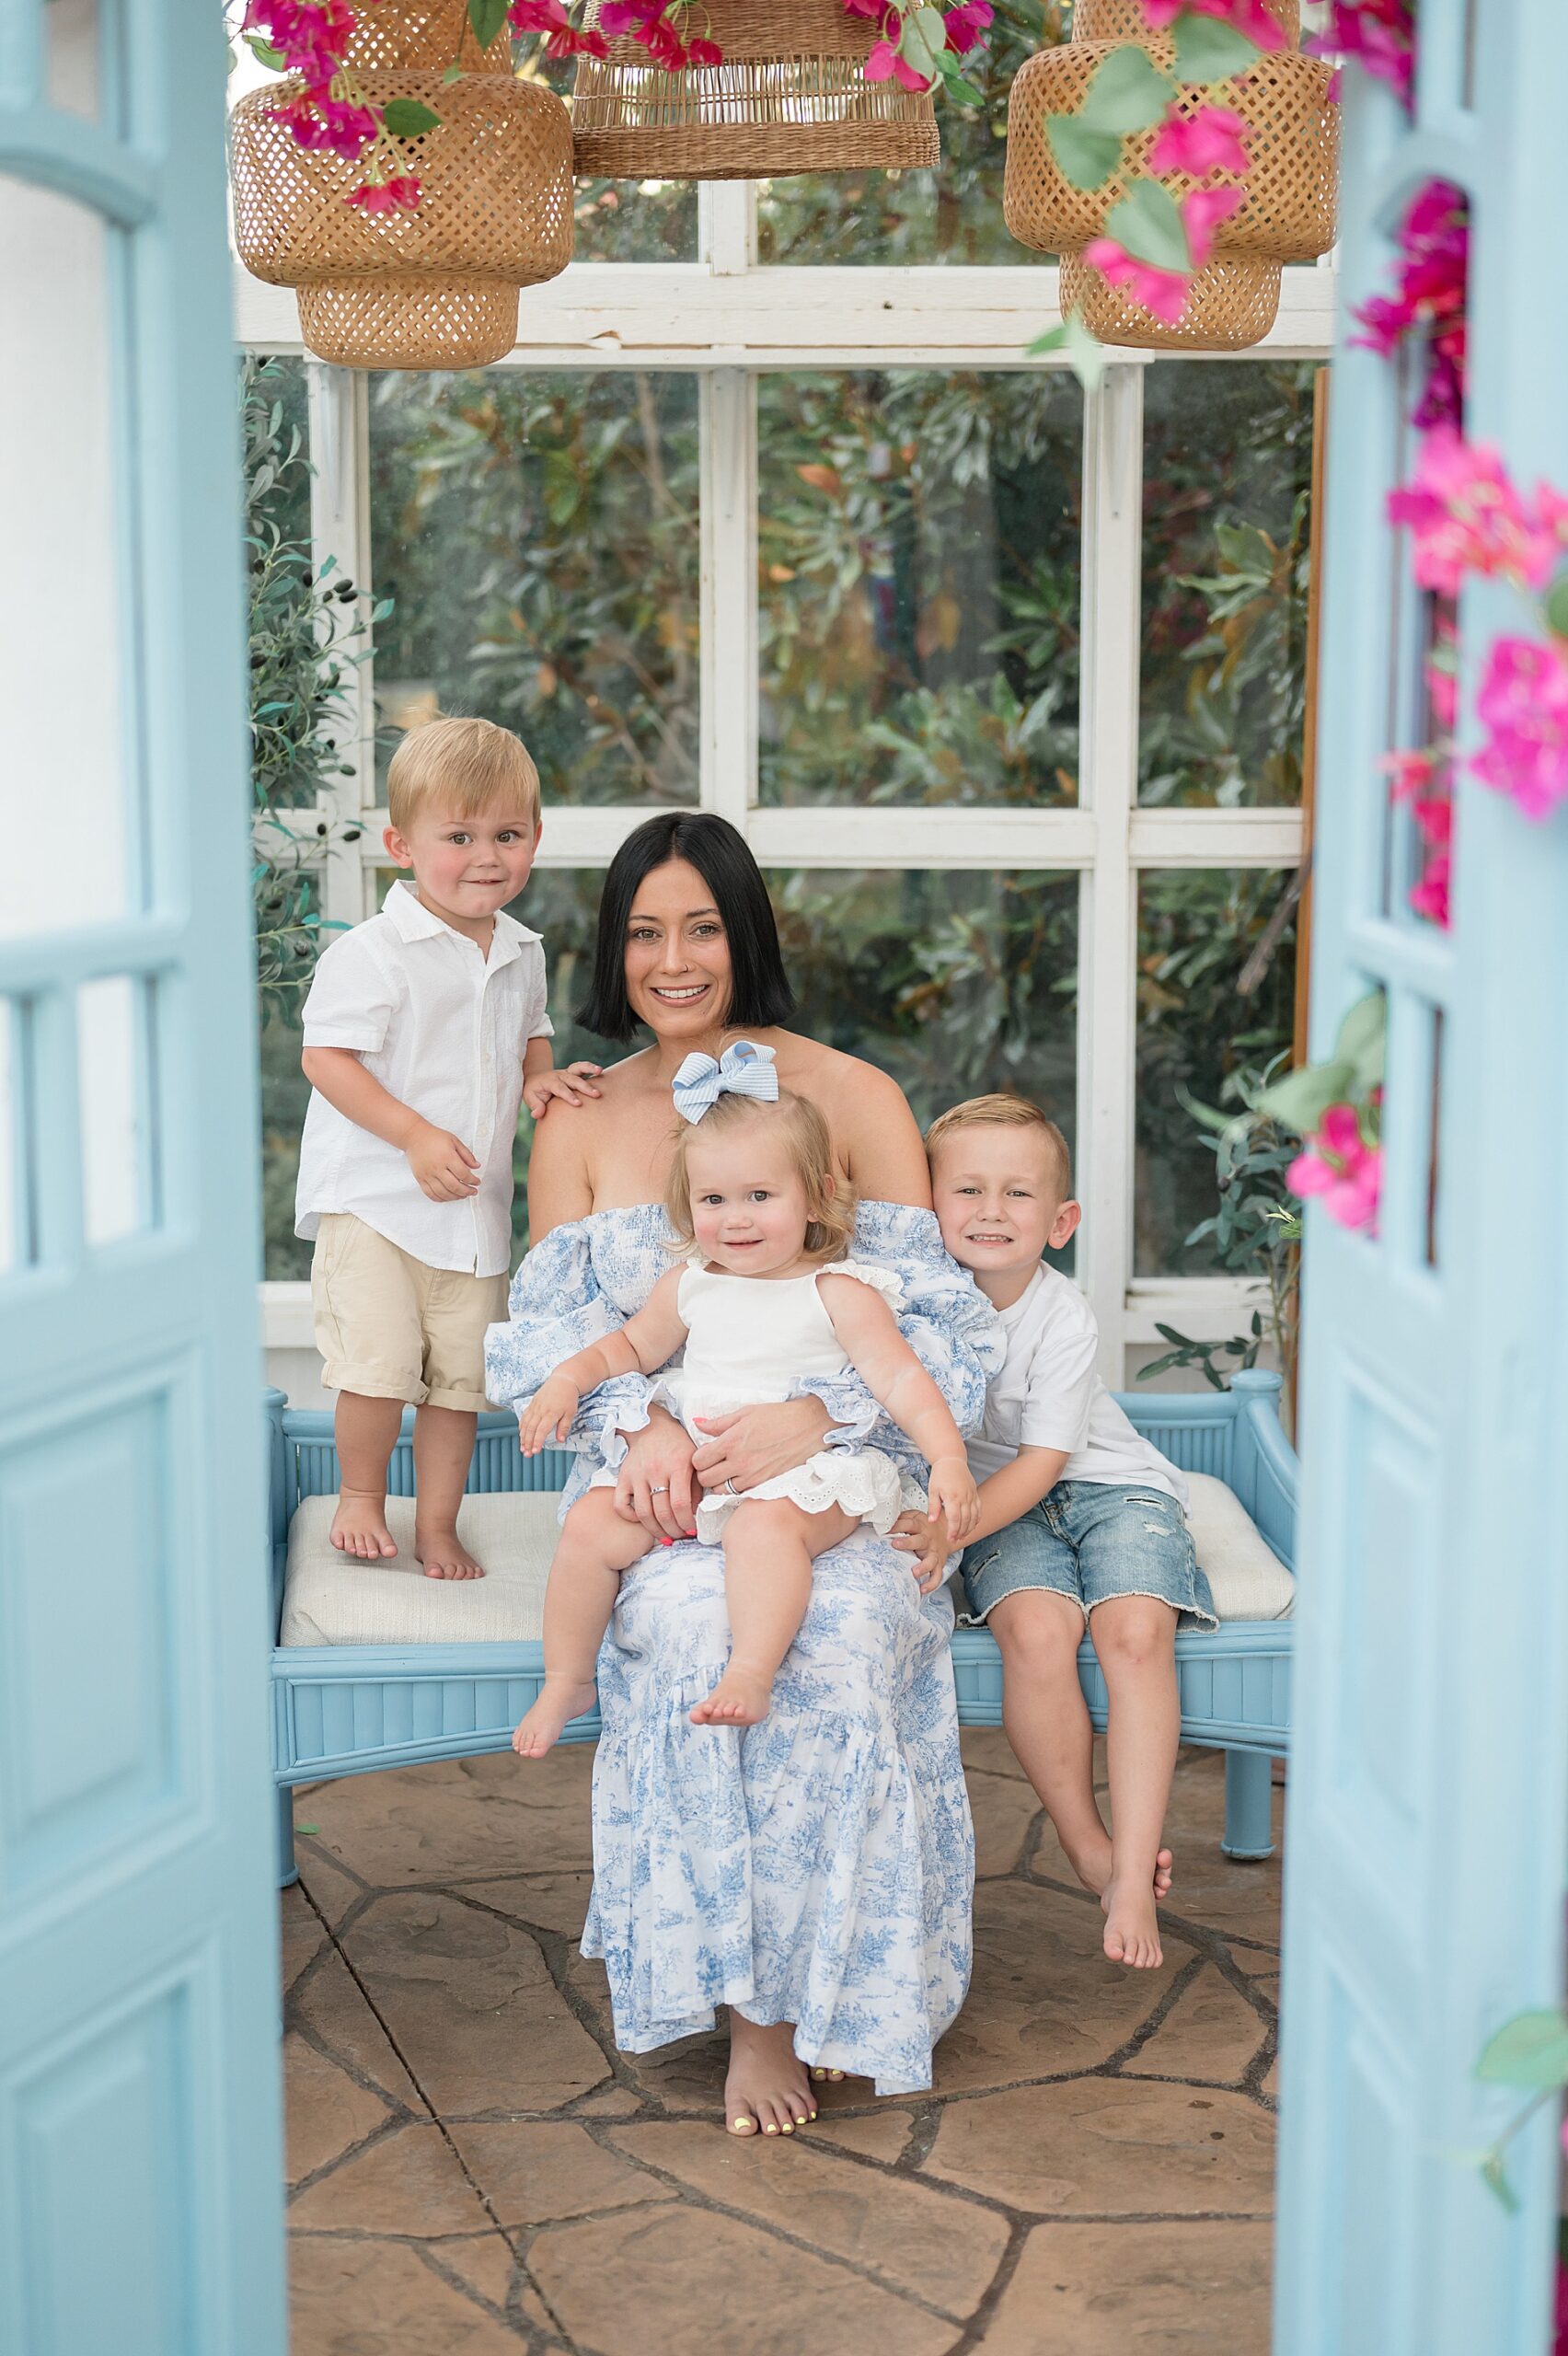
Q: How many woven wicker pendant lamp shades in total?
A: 3